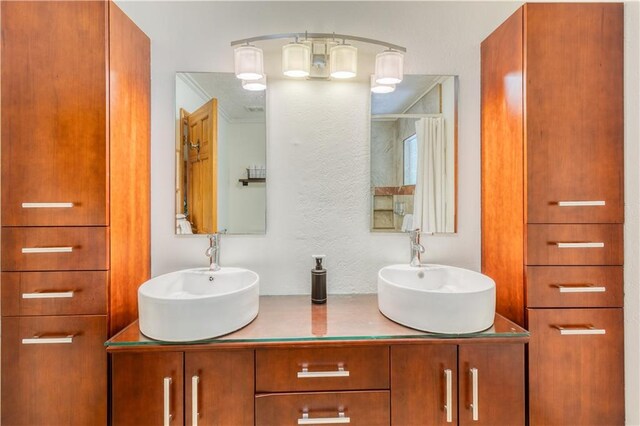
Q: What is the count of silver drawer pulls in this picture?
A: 14